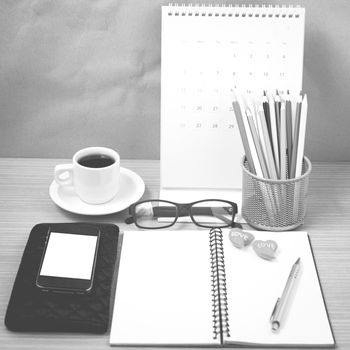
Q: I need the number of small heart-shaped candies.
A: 2